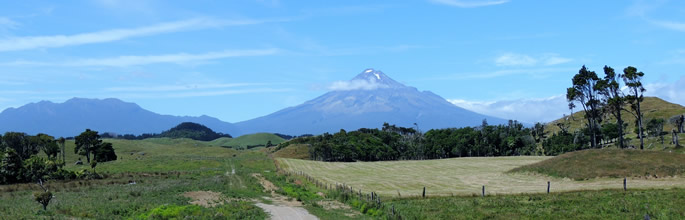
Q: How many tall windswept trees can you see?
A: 3